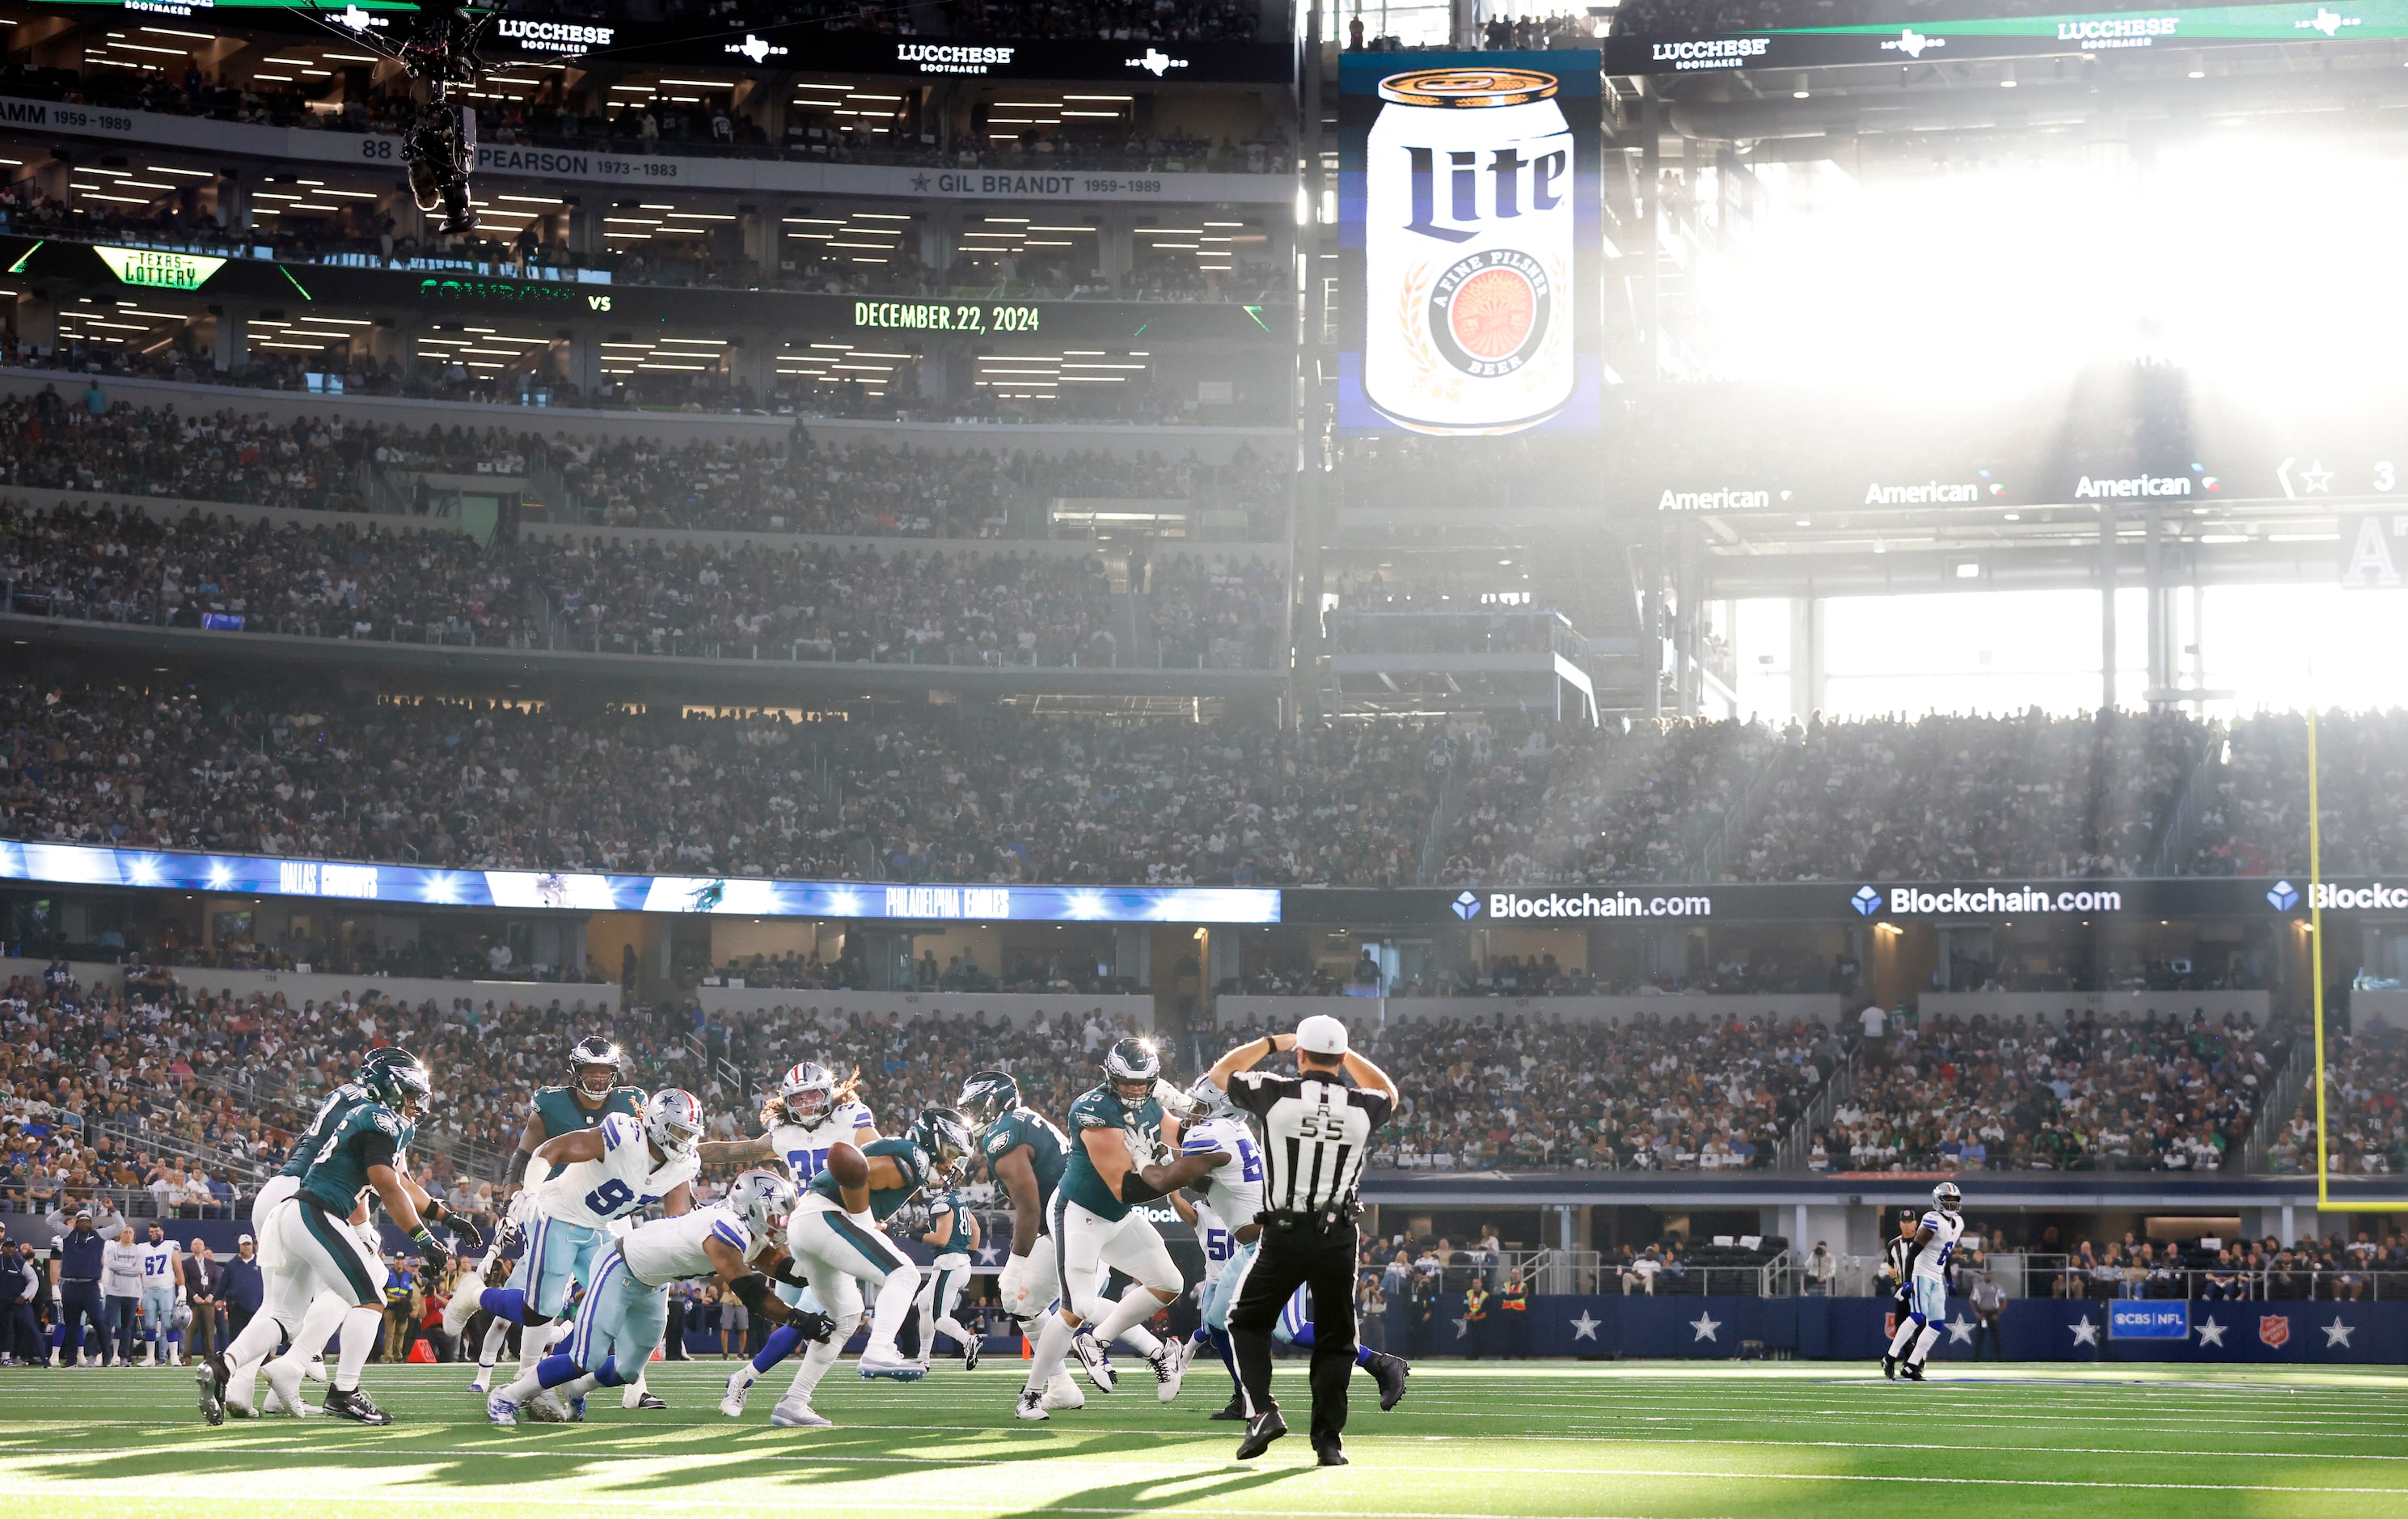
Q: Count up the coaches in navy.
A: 3